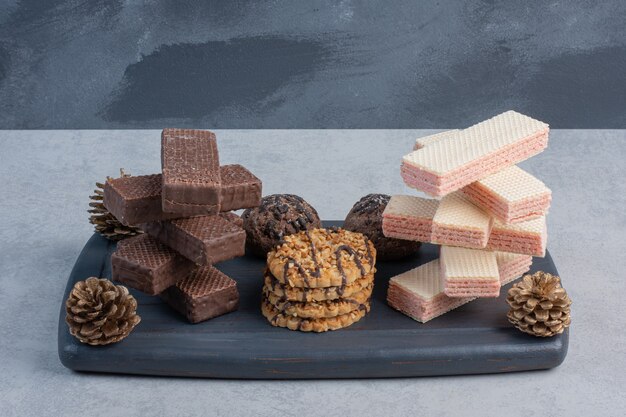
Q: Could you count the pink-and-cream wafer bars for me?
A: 6